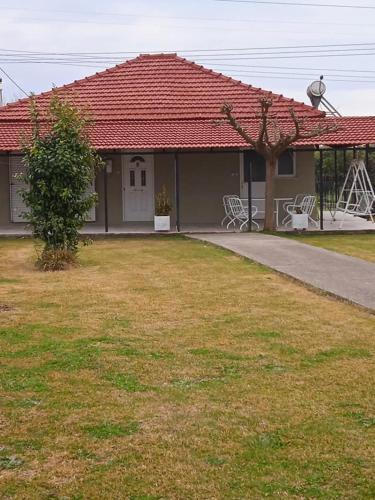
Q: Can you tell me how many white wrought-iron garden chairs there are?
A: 4